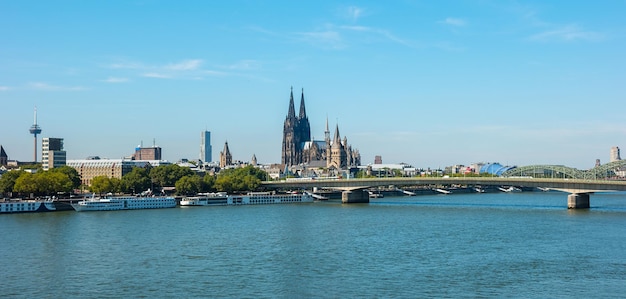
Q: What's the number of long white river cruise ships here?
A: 3